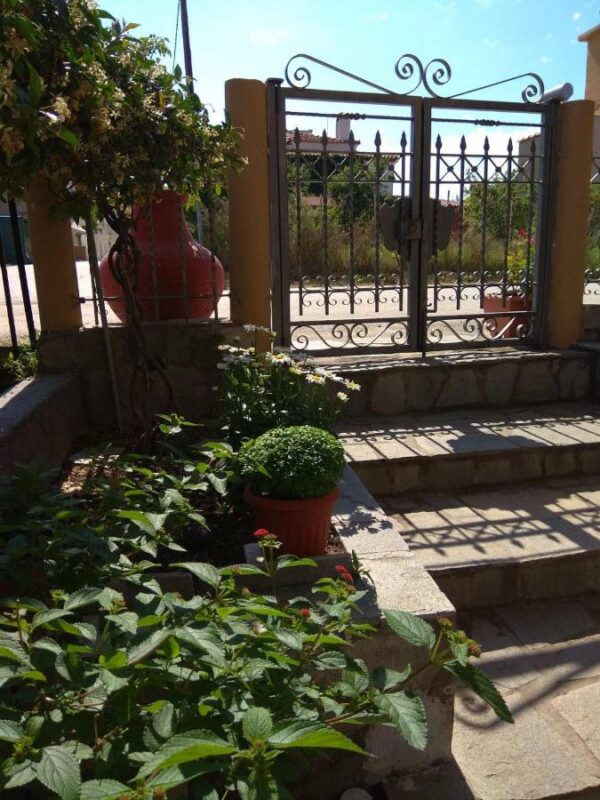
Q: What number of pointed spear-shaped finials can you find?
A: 10